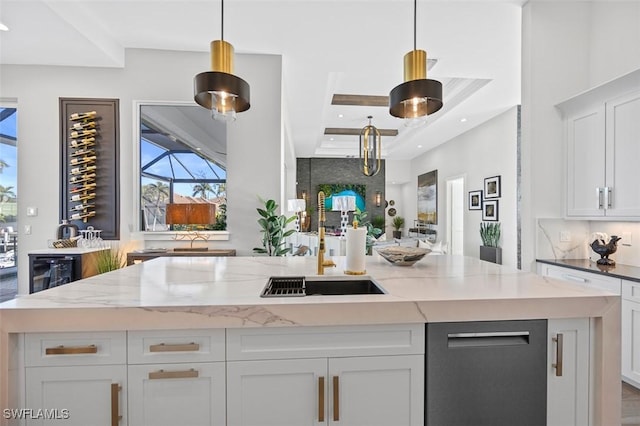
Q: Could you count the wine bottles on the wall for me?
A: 12